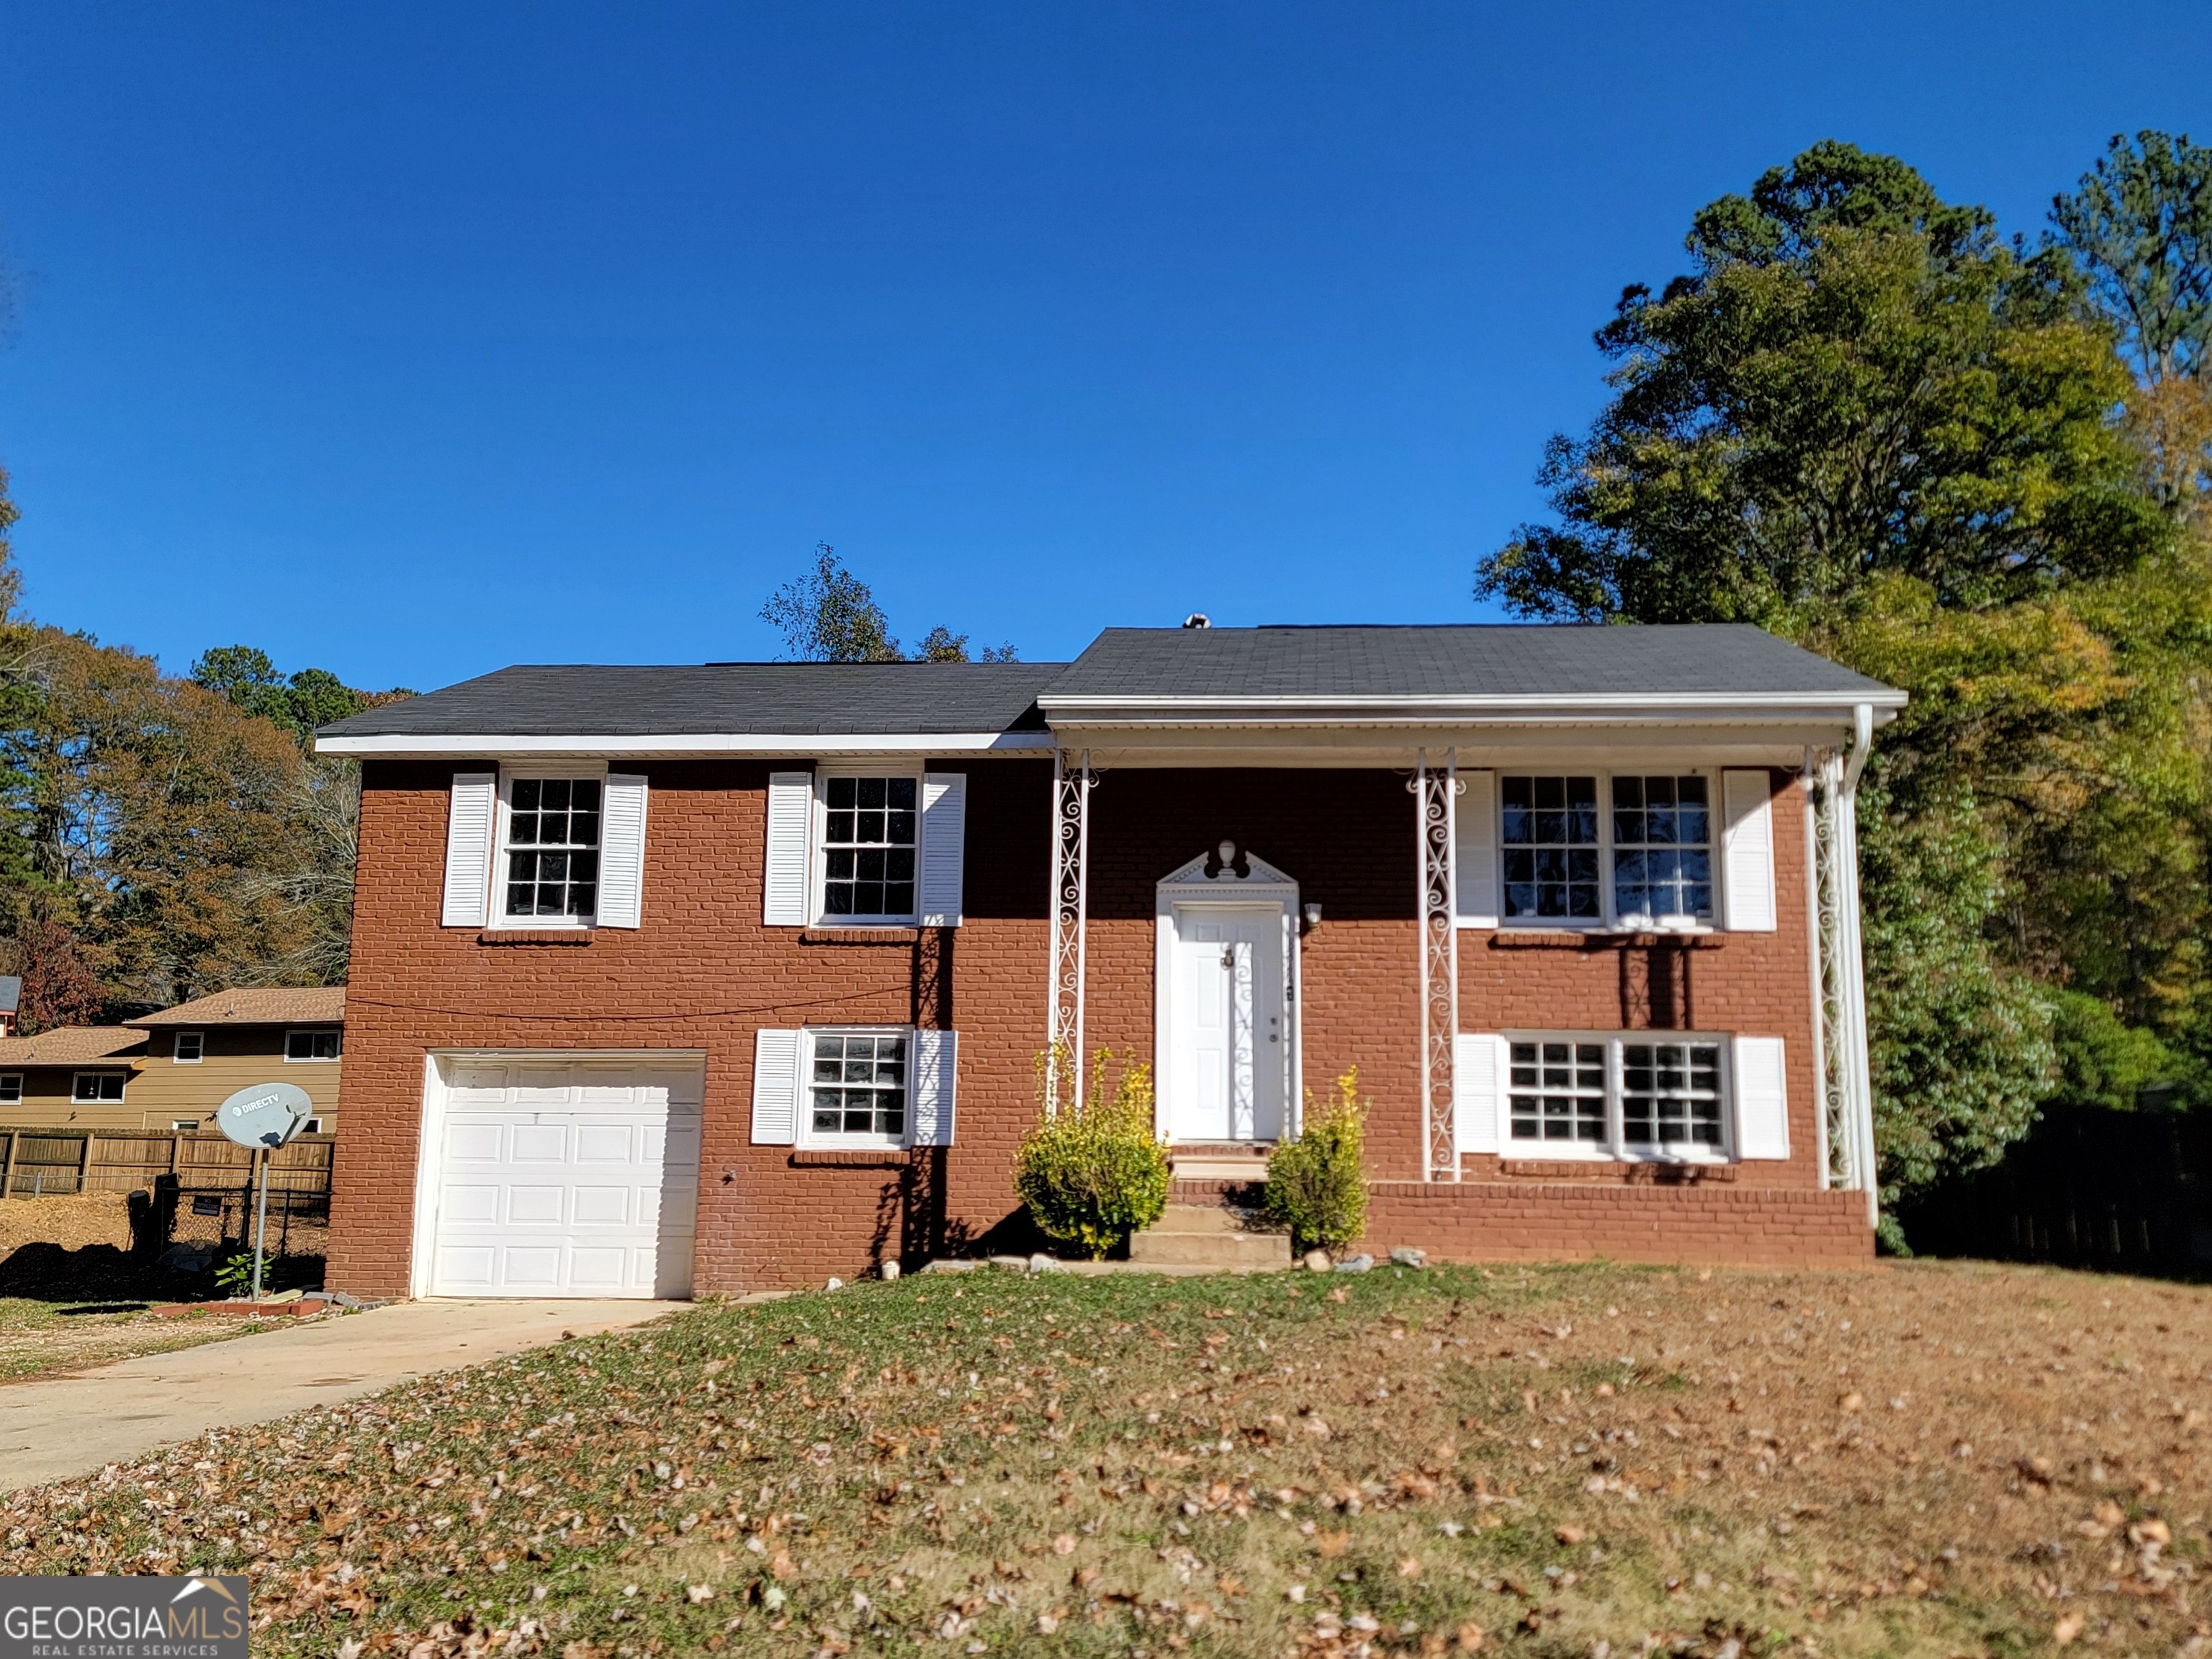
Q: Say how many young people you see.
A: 0